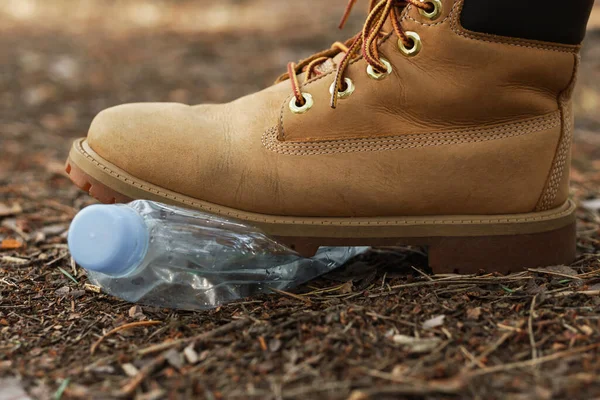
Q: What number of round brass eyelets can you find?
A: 5